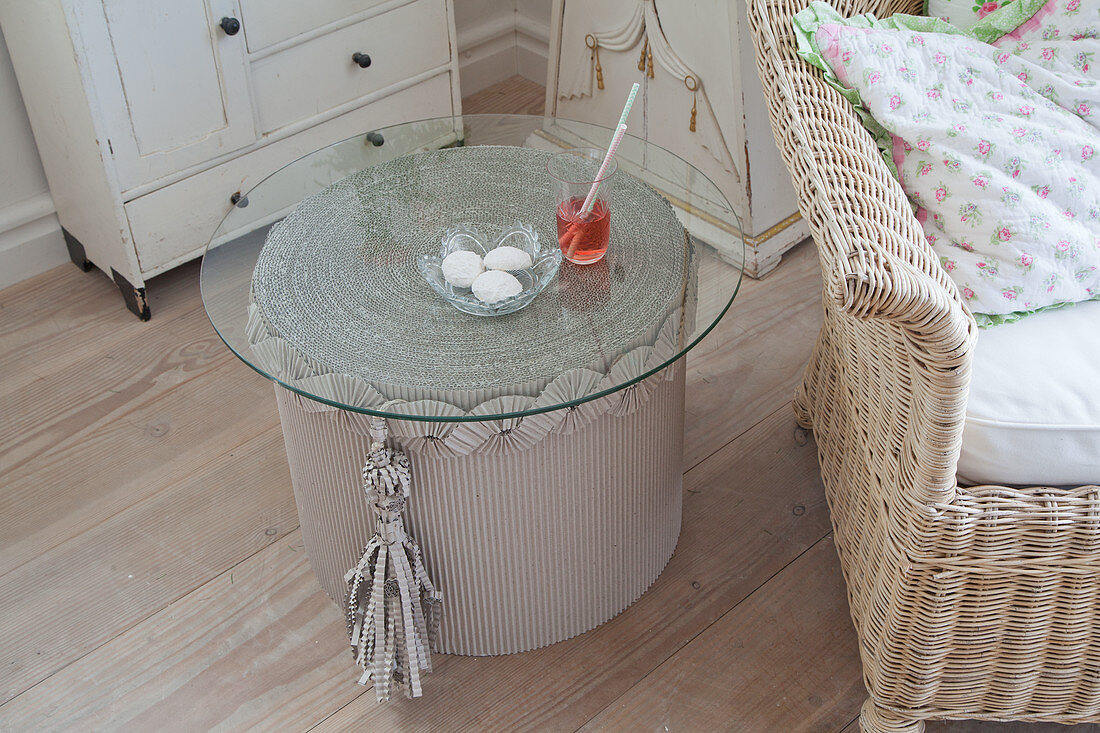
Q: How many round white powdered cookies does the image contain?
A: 3